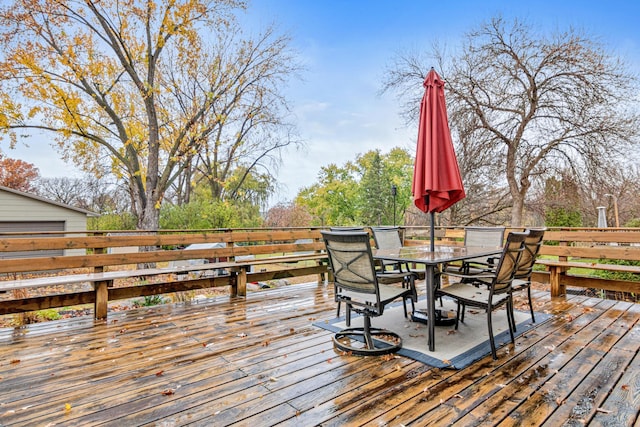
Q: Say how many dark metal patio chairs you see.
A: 6